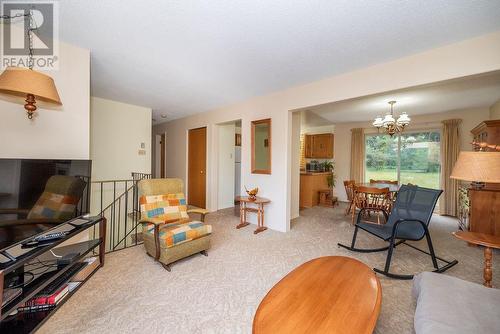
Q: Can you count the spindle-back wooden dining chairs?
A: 4